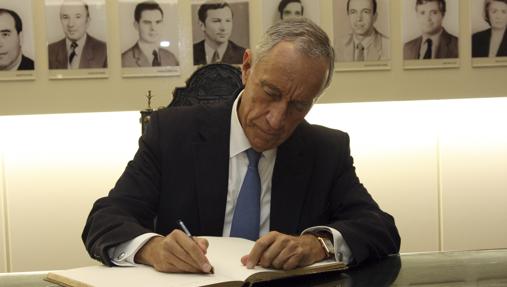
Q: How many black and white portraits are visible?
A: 8